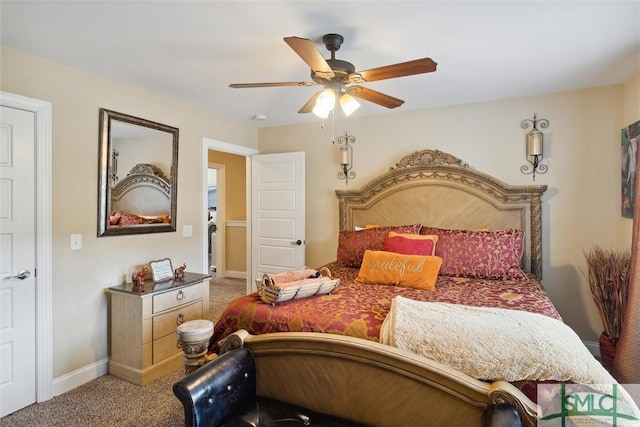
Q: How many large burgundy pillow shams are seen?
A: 2